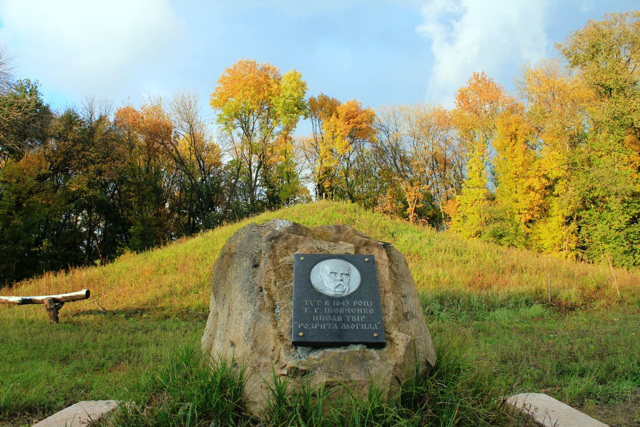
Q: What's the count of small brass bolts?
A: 4